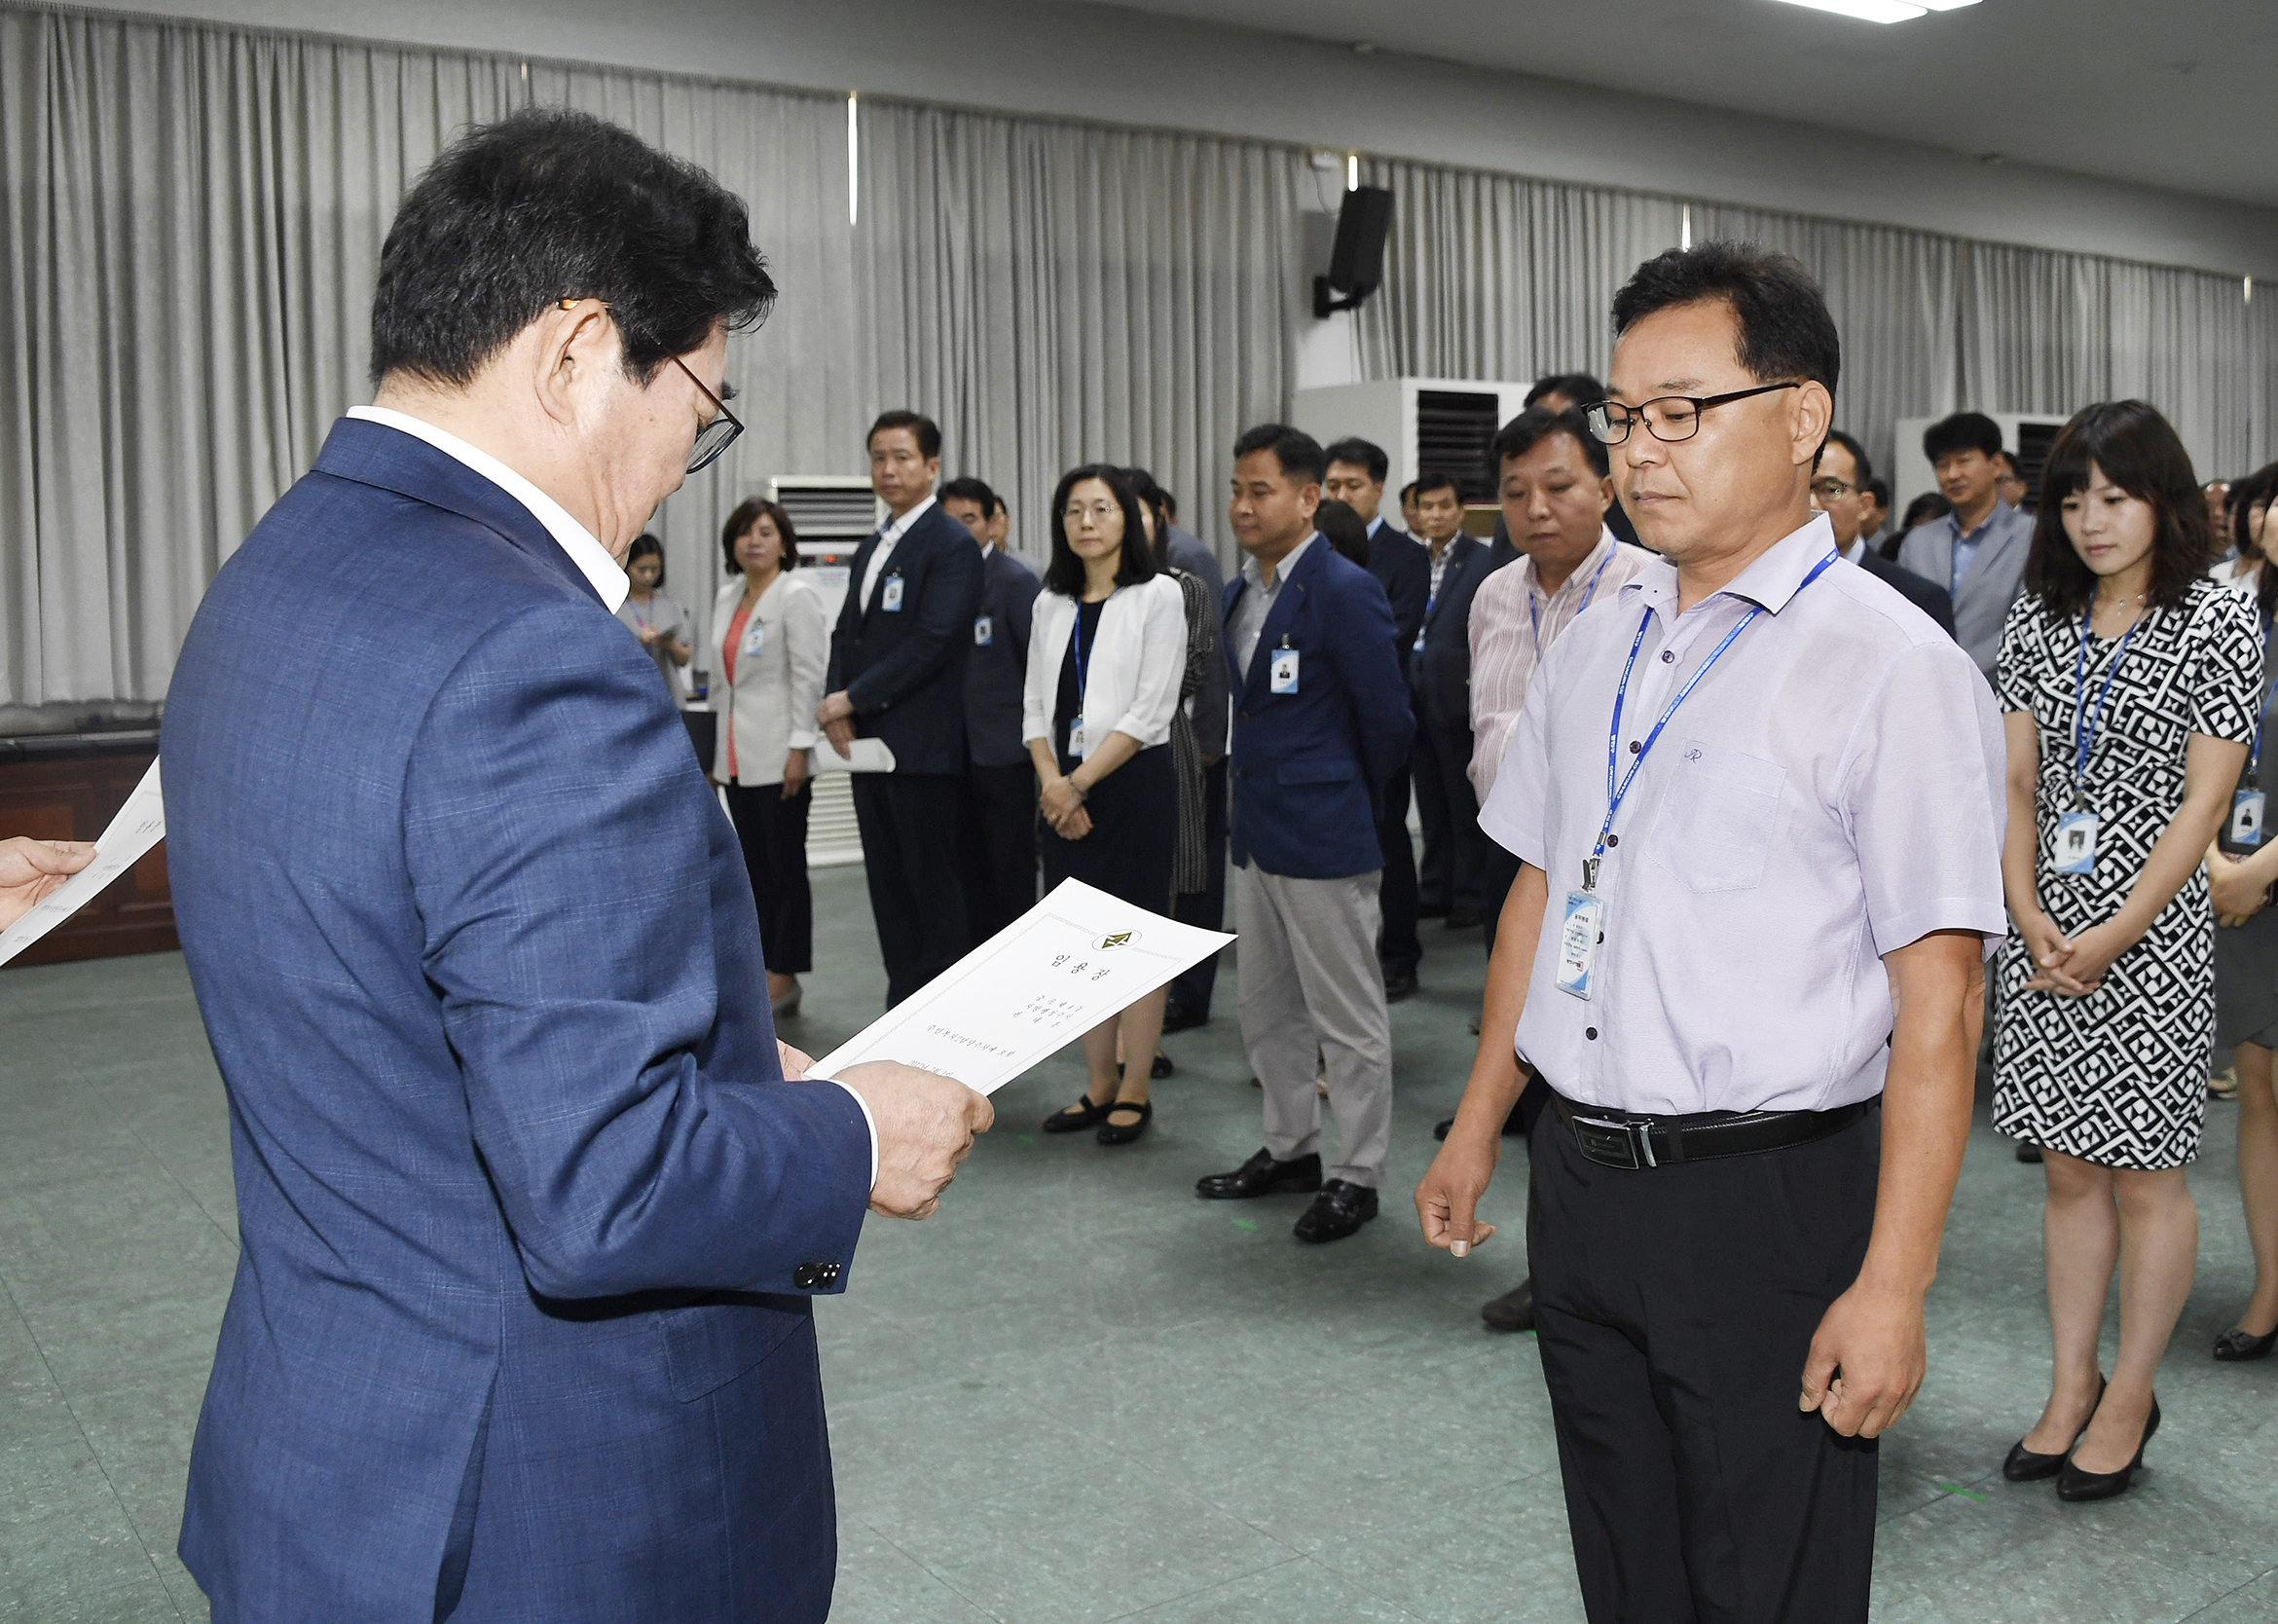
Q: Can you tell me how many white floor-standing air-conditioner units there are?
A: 3